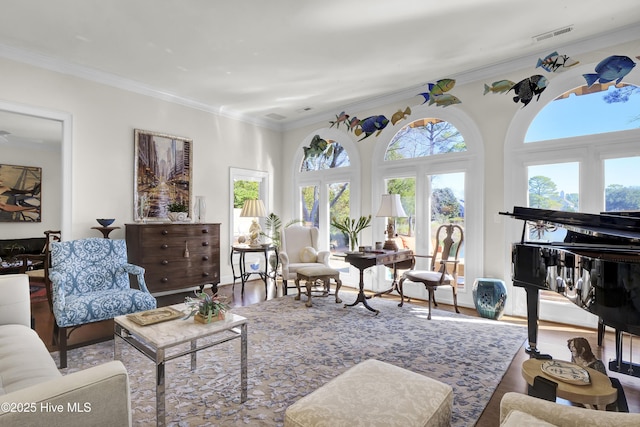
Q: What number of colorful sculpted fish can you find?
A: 11